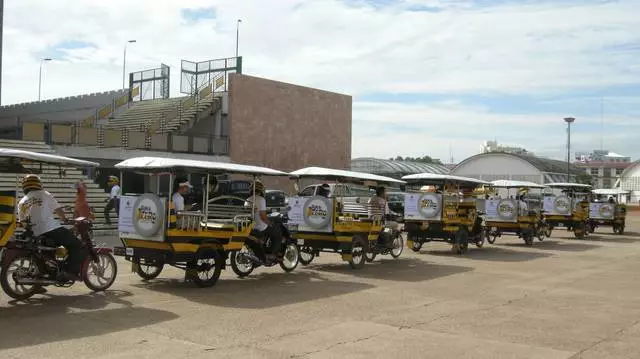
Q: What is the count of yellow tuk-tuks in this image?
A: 7